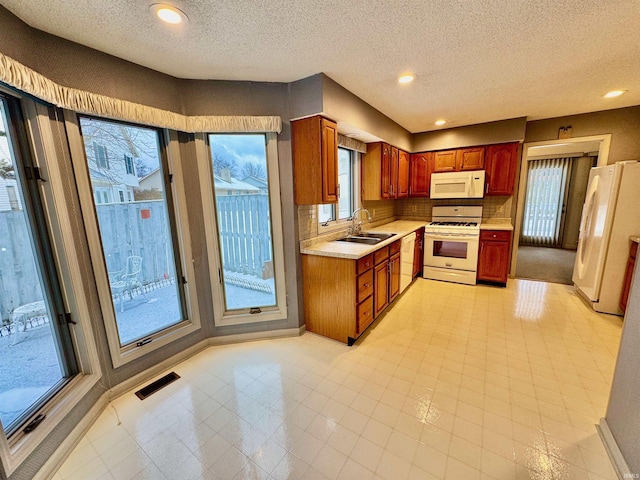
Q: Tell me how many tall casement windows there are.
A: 3